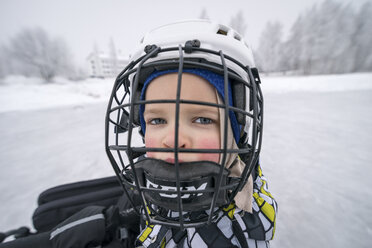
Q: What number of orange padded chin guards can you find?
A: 0